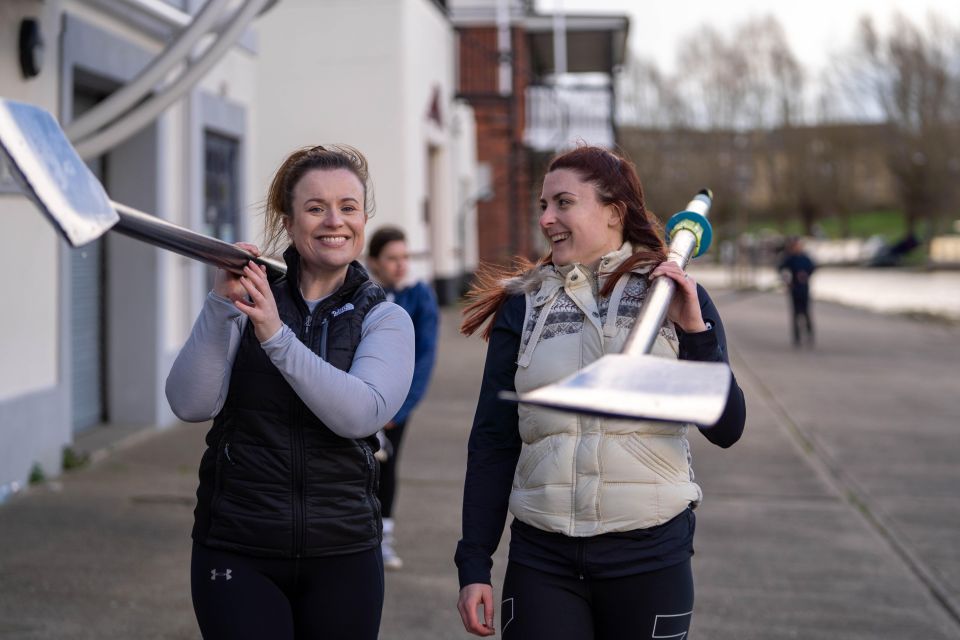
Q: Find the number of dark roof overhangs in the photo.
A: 1